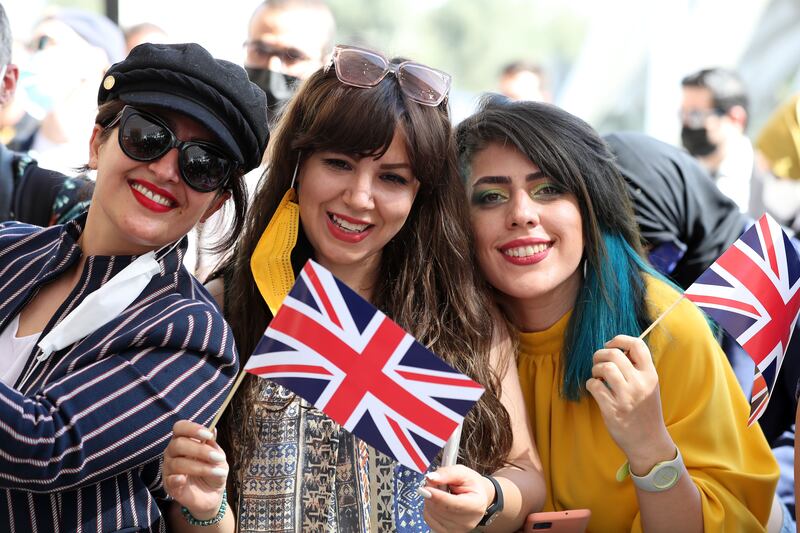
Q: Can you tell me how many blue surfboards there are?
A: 0